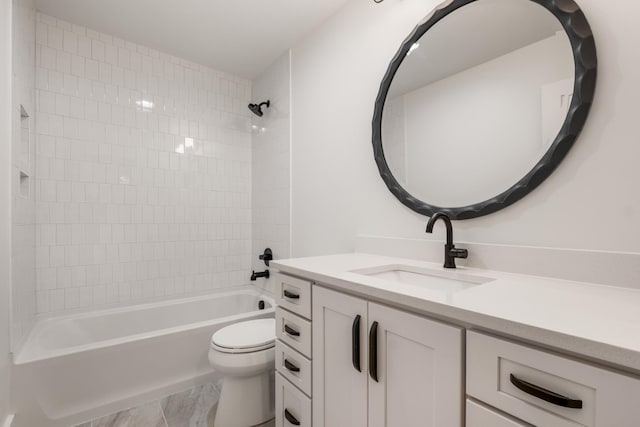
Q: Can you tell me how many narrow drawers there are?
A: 4